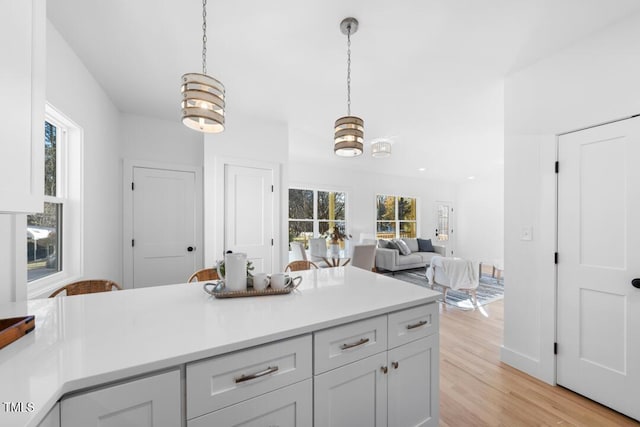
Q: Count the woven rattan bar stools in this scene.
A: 3